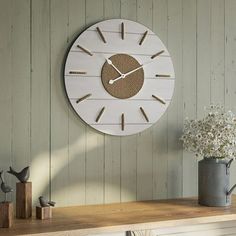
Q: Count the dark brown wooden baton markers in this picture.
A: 12